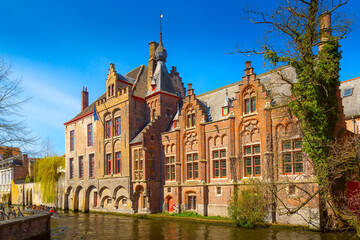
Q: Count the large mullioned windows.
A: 5